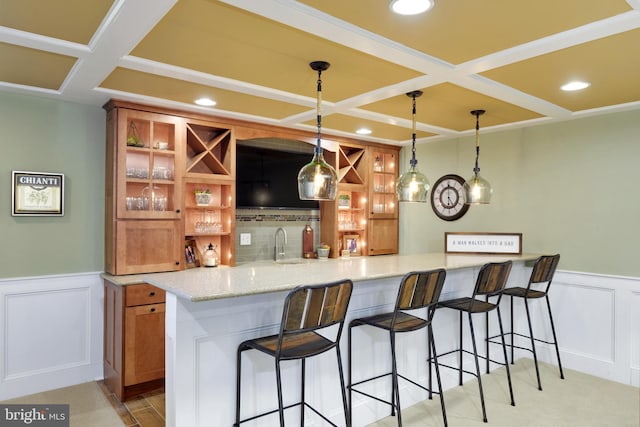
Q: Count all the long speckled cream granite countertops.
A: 1